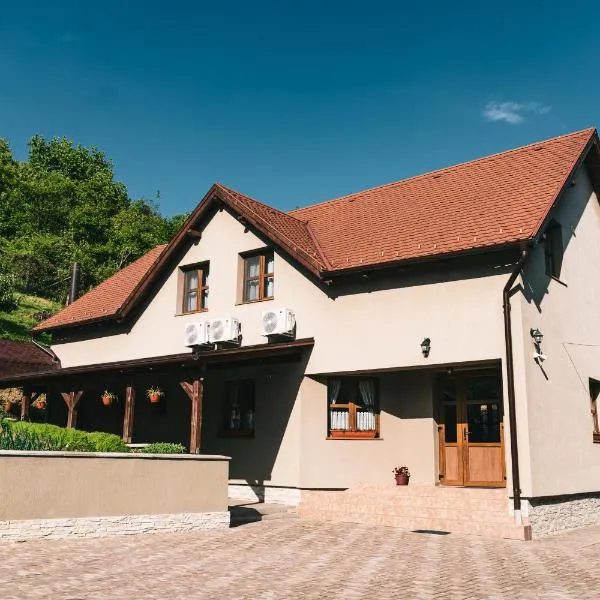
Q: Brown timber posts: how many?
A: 4